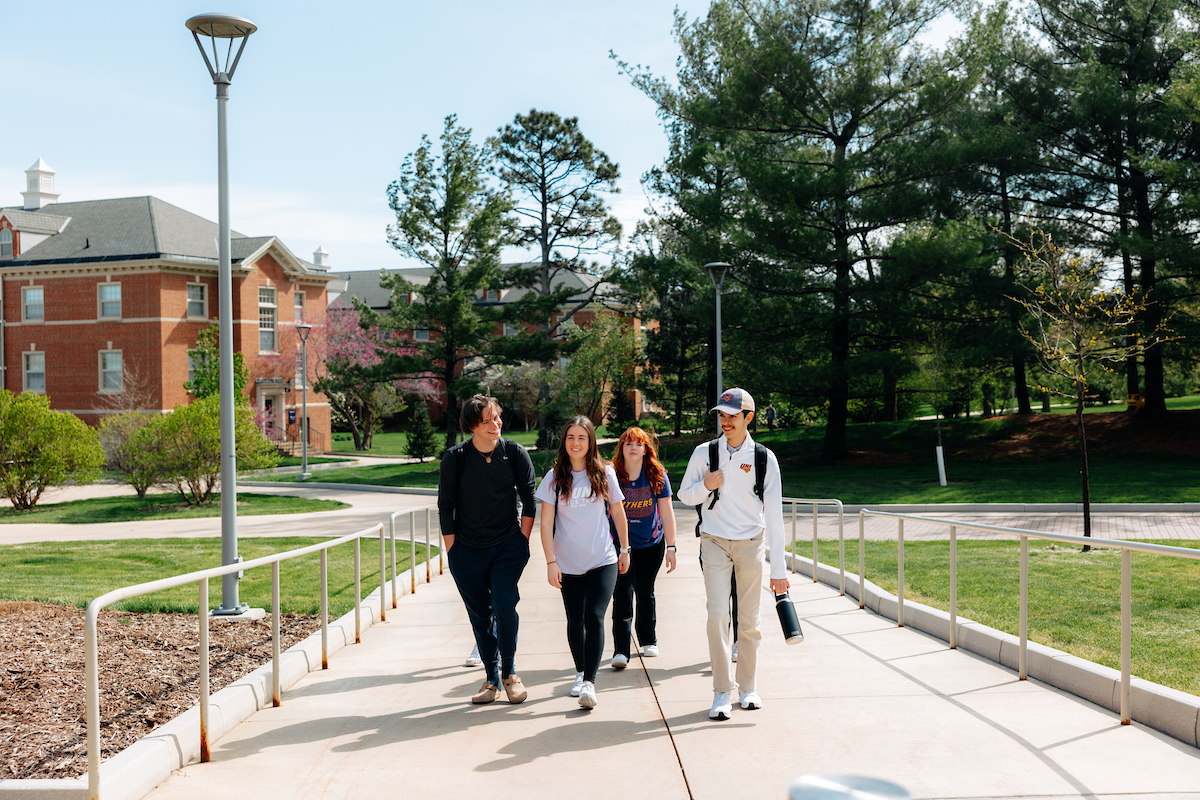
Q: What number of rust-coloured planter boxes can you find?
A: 0